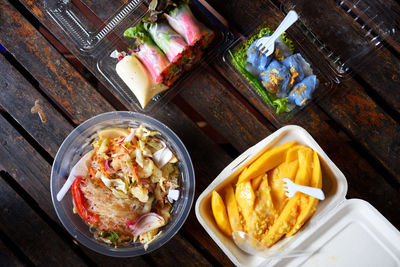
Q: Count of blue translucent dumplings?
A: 4